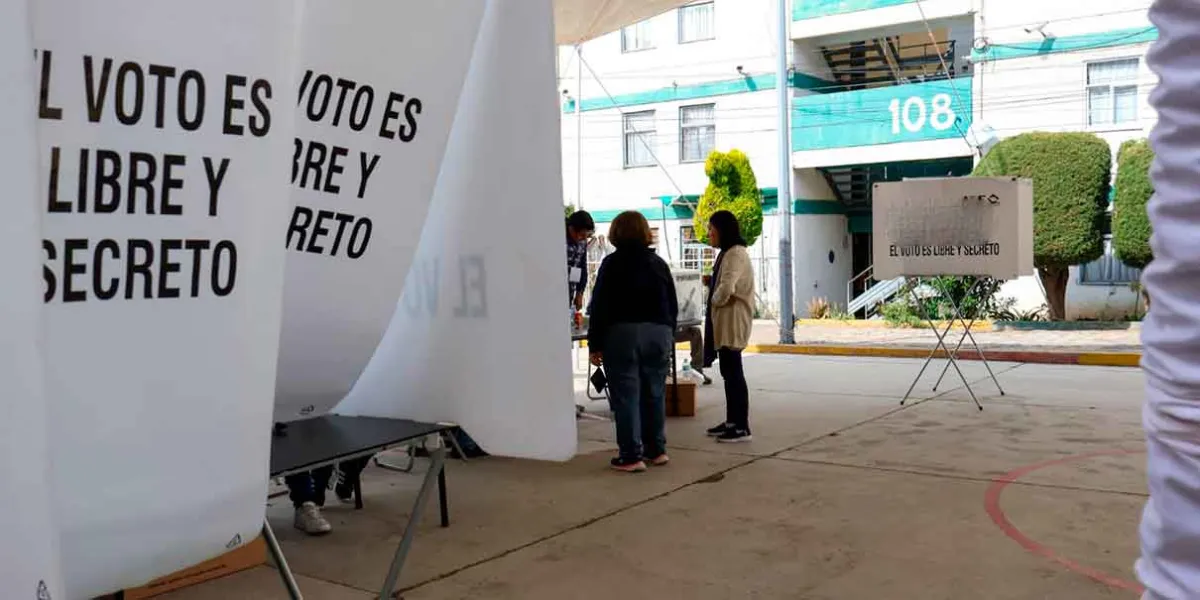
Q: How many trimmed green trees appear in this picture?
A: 3